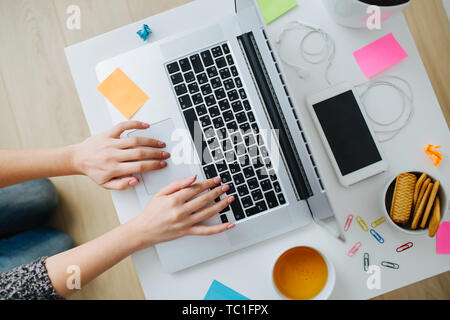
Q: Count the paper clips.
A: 8